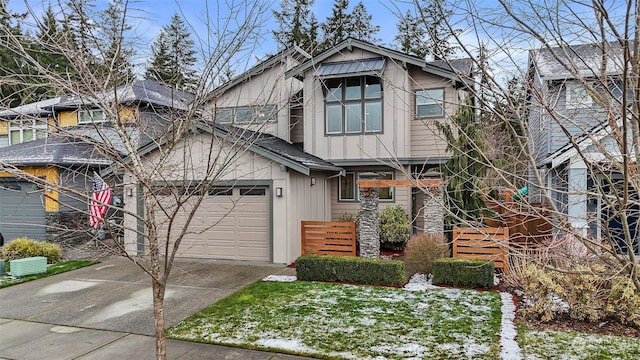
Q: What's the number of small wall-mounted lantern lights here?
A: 3